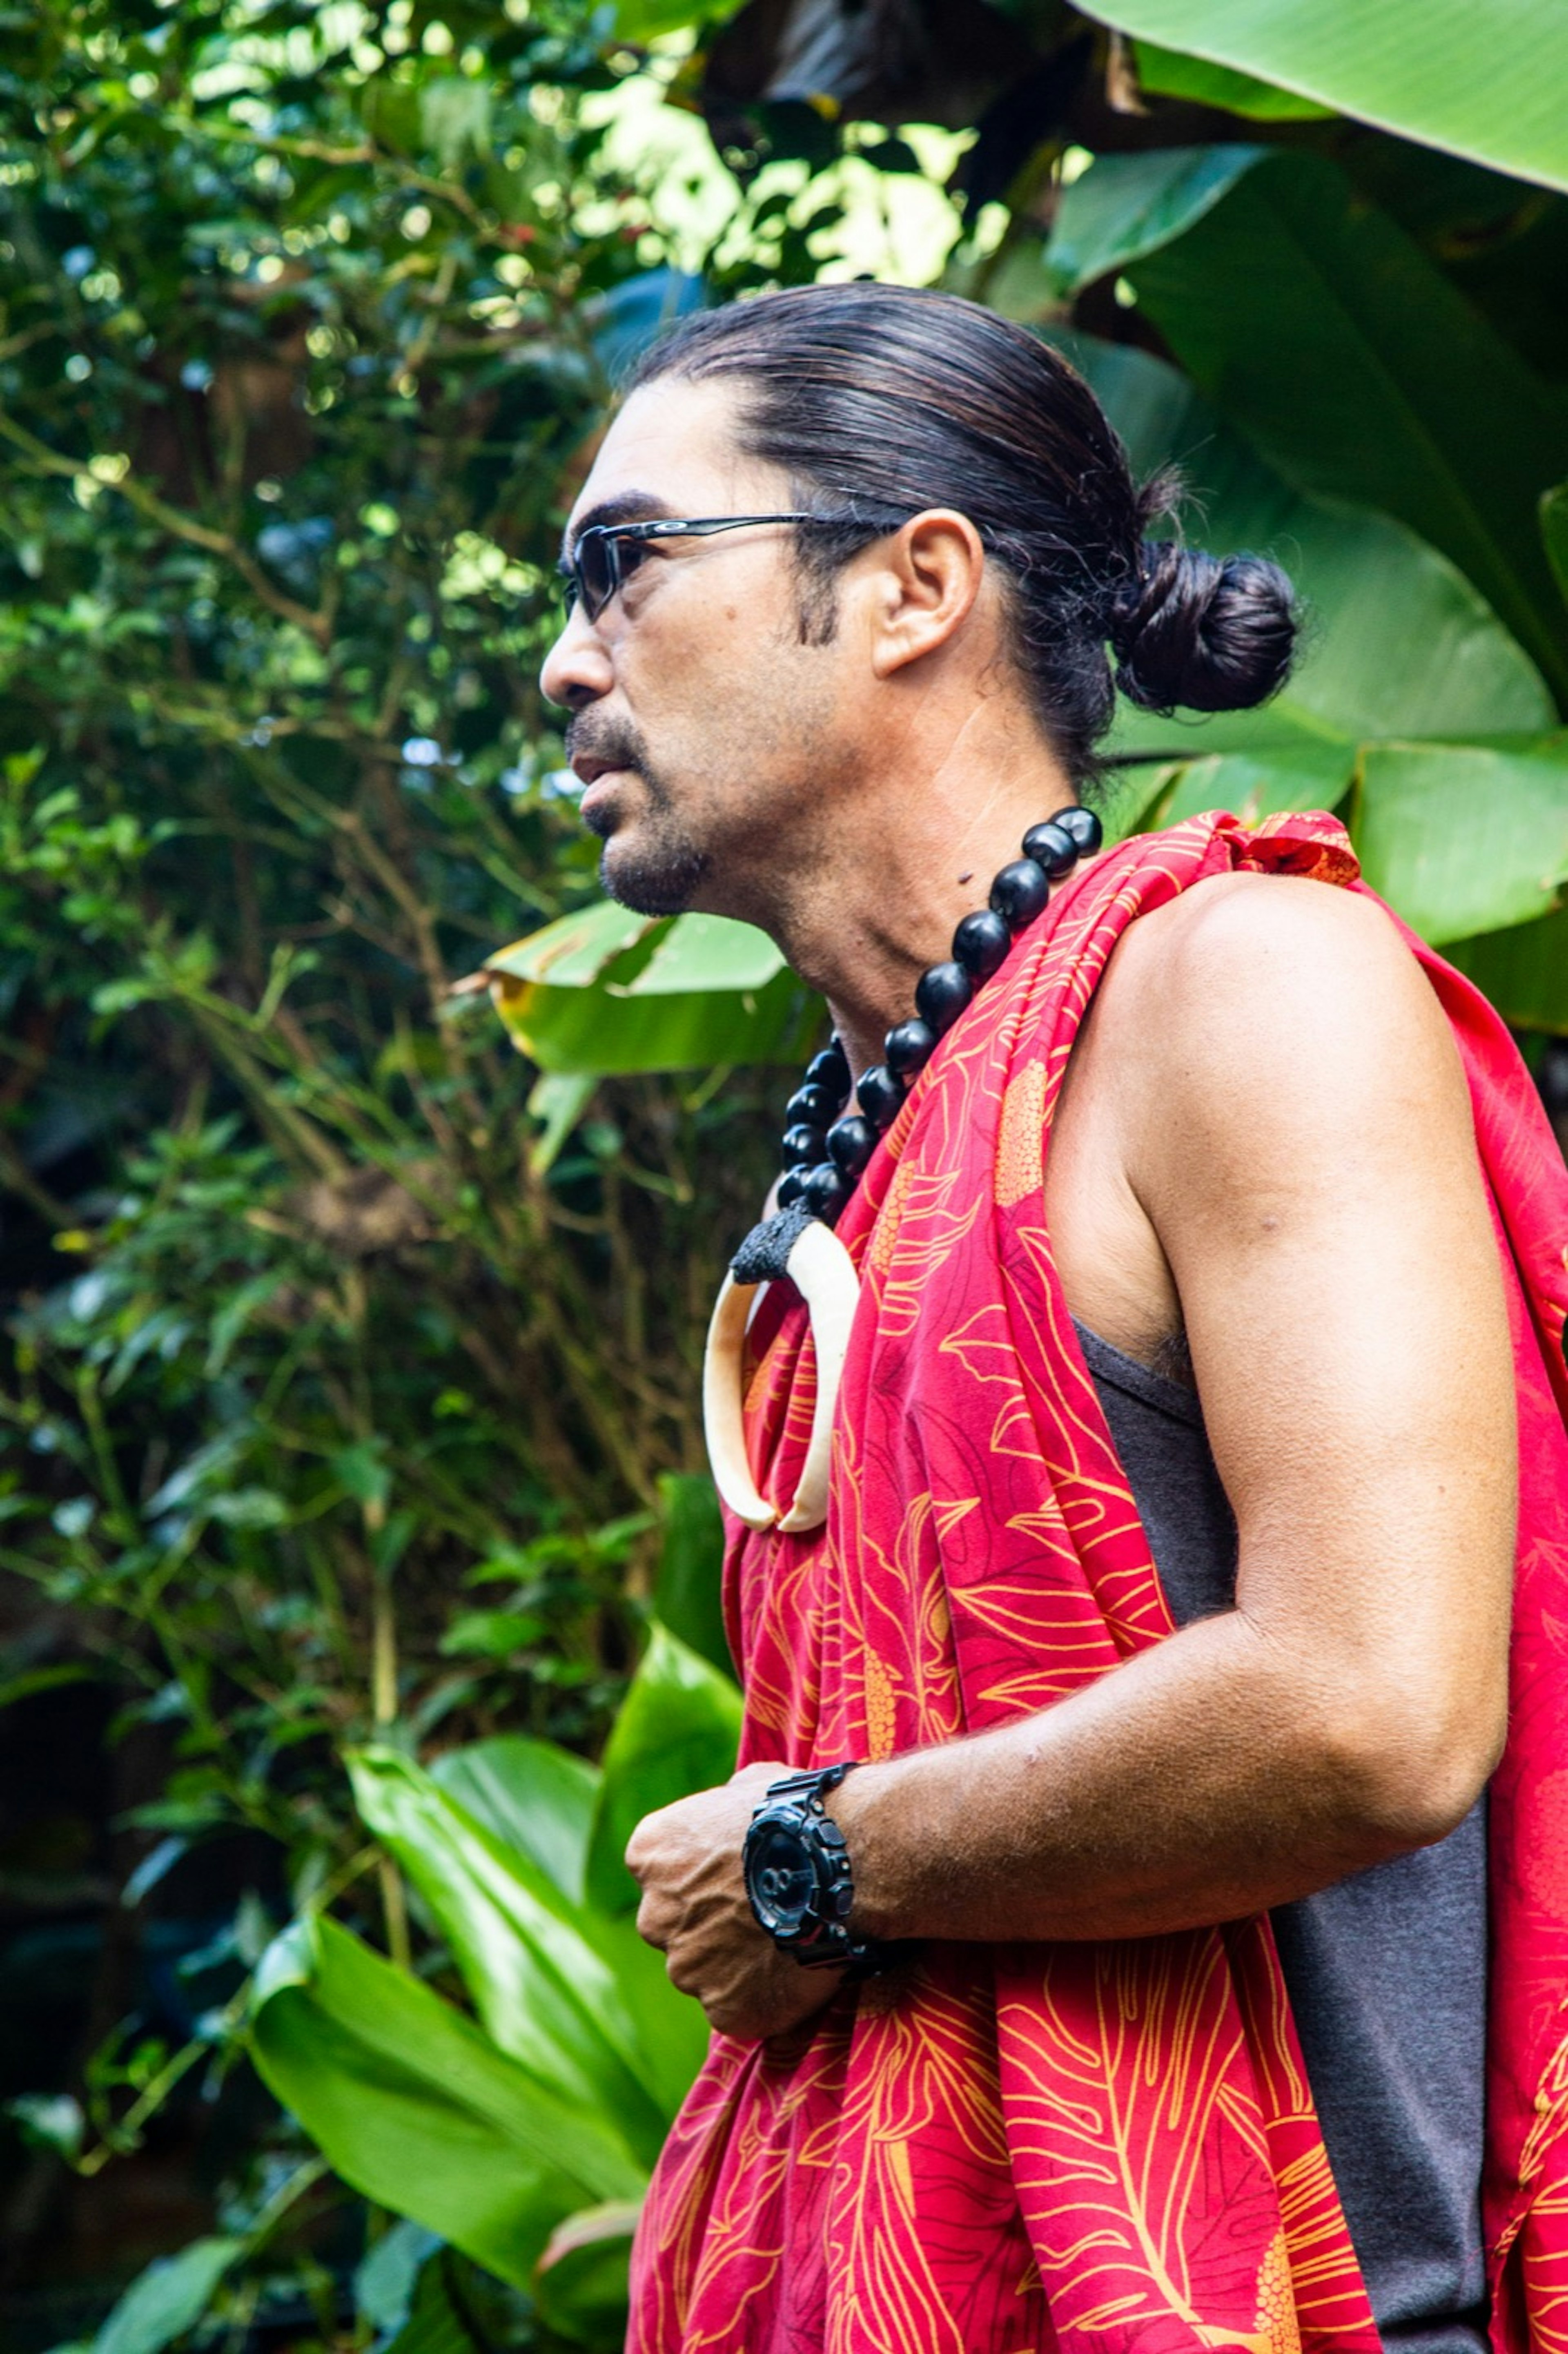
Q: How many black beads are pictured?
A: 14